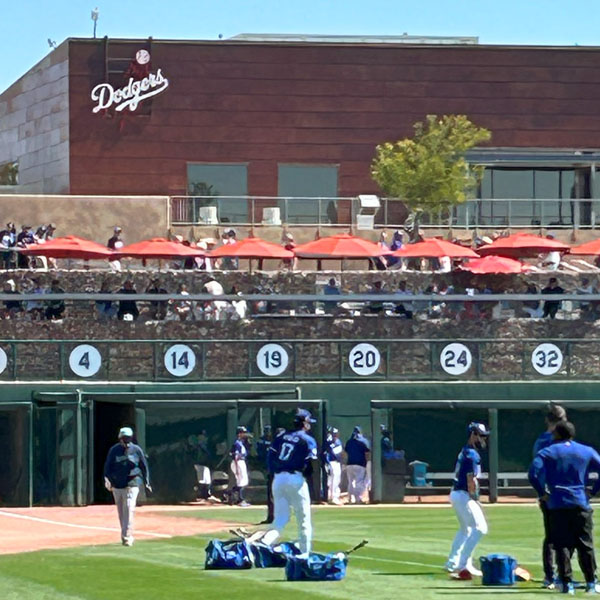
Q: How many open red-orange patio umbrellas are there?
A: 8